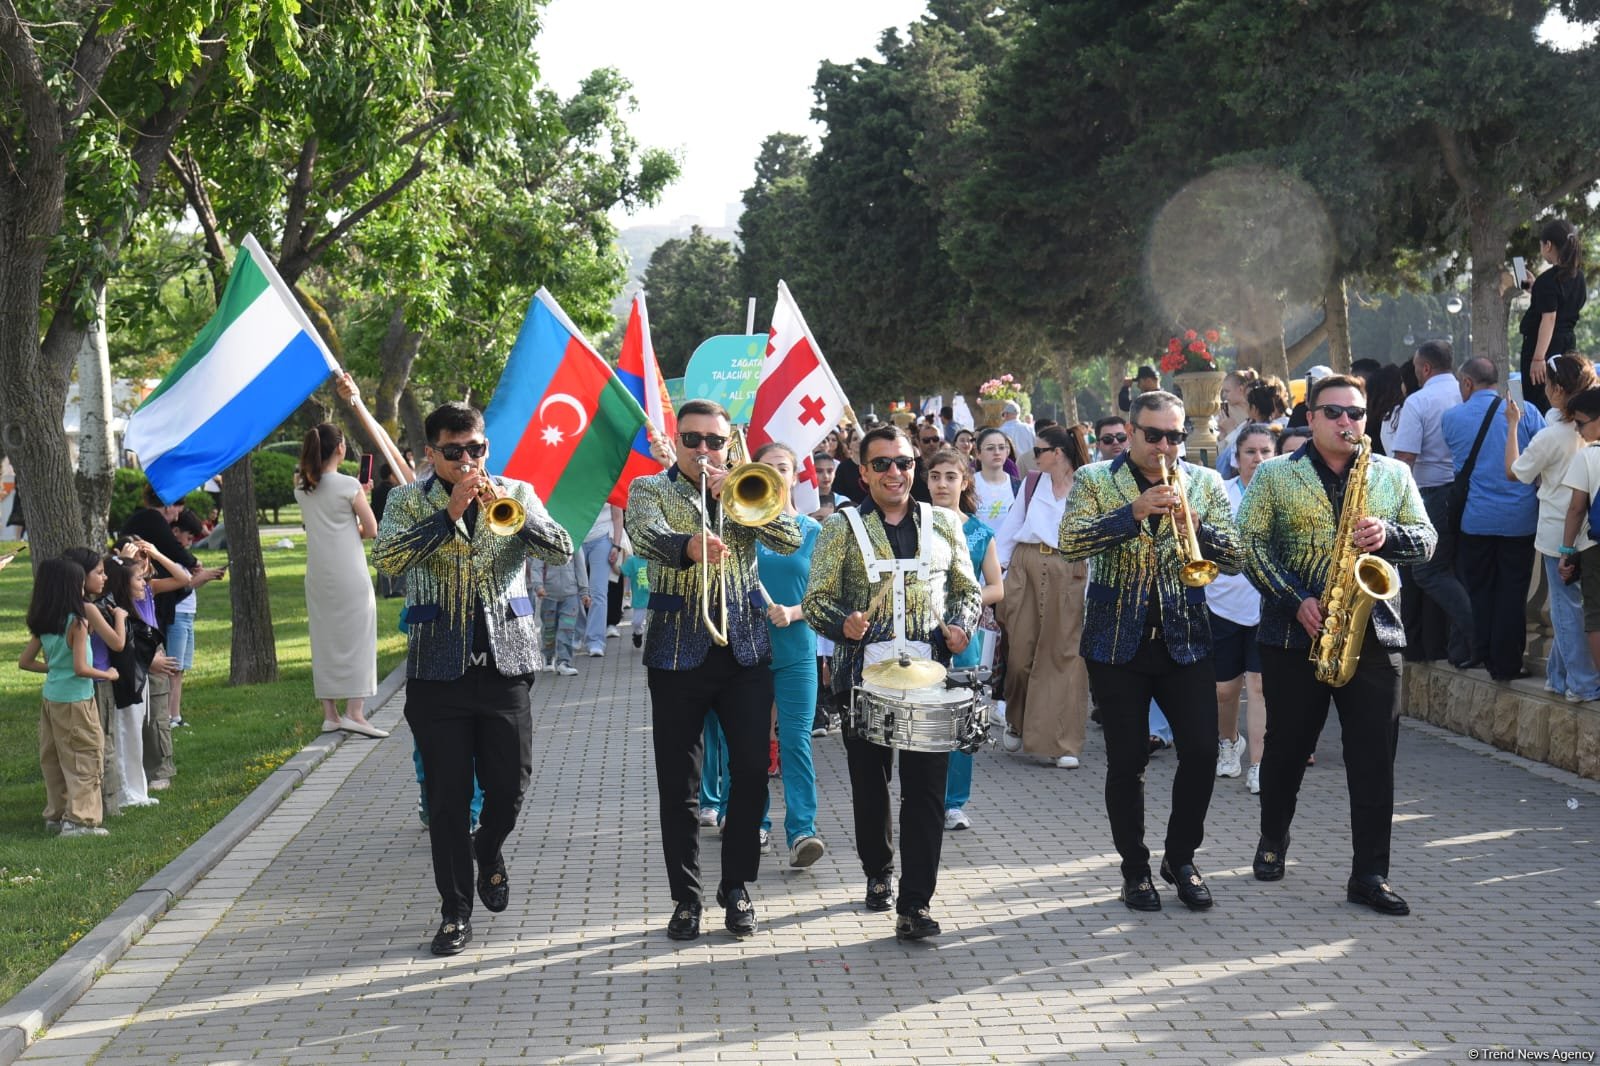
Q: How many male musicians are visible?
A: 5